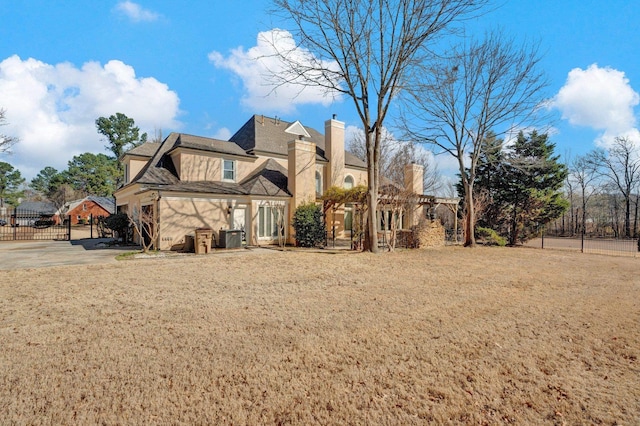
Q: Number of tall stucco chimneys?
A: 3